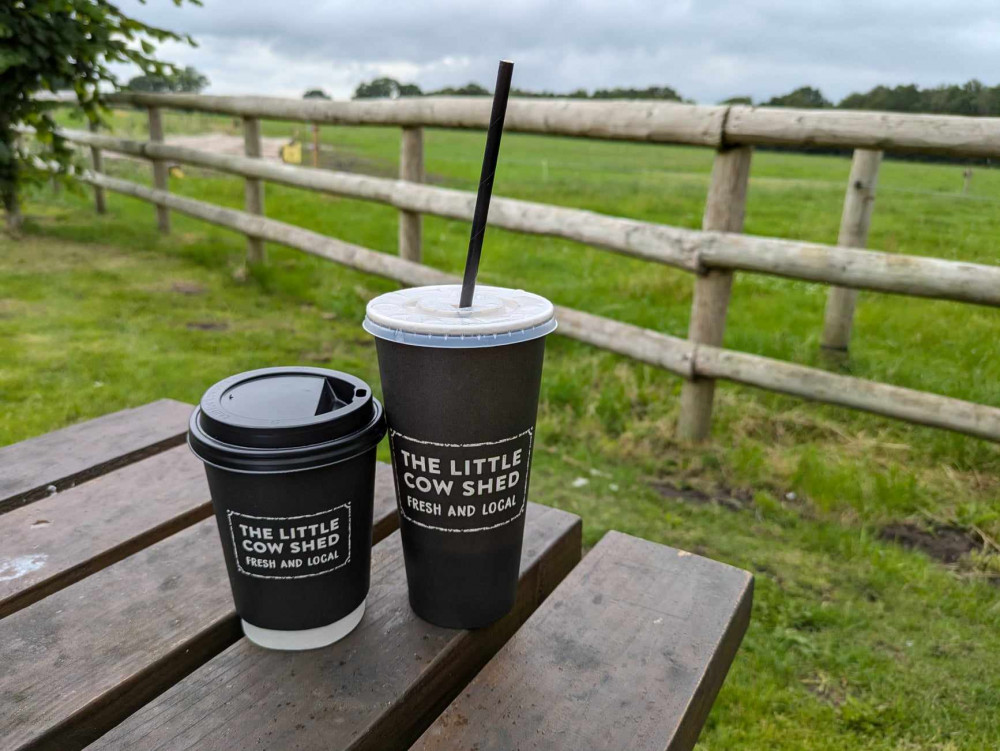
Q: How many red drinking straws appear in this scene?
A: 0